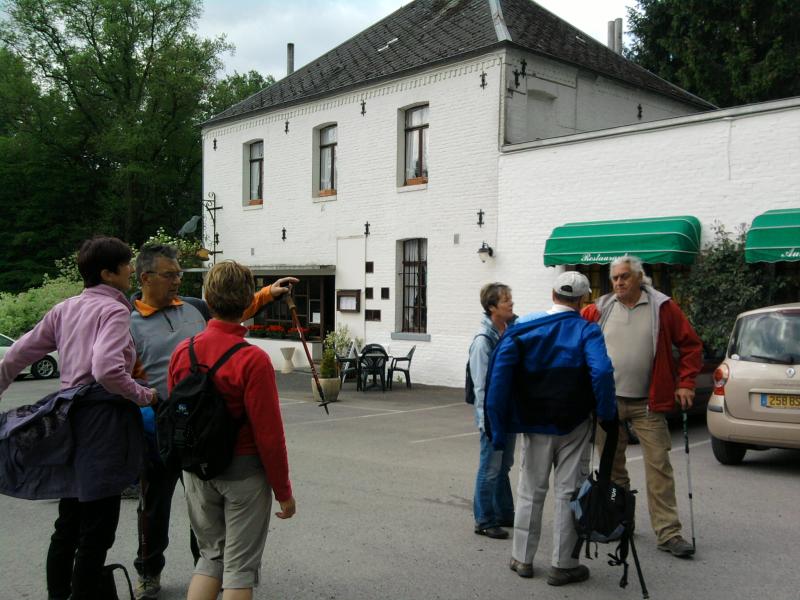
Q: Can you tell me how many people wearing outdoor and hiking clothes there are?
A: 6